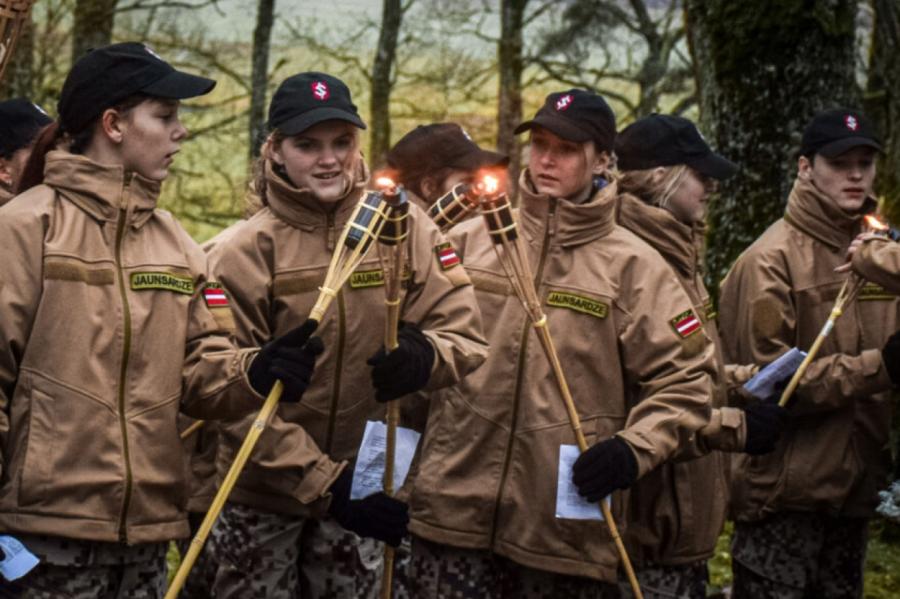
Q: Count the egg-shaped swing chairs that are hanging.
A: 0